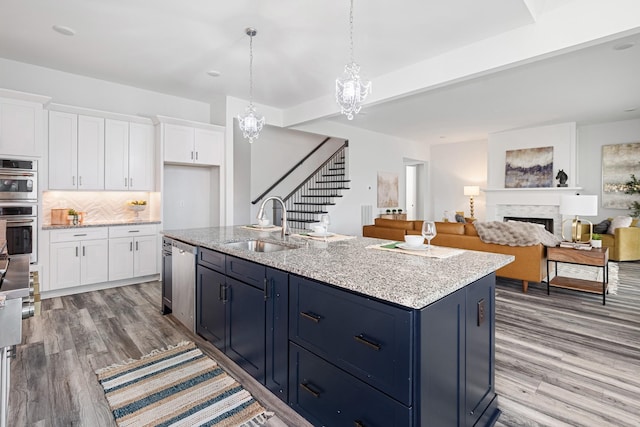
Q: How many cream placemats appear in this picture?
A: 3